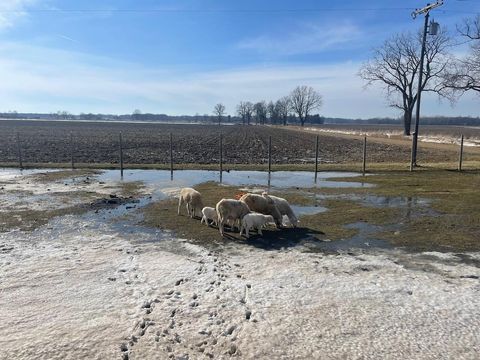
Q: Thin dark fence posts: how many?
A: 10